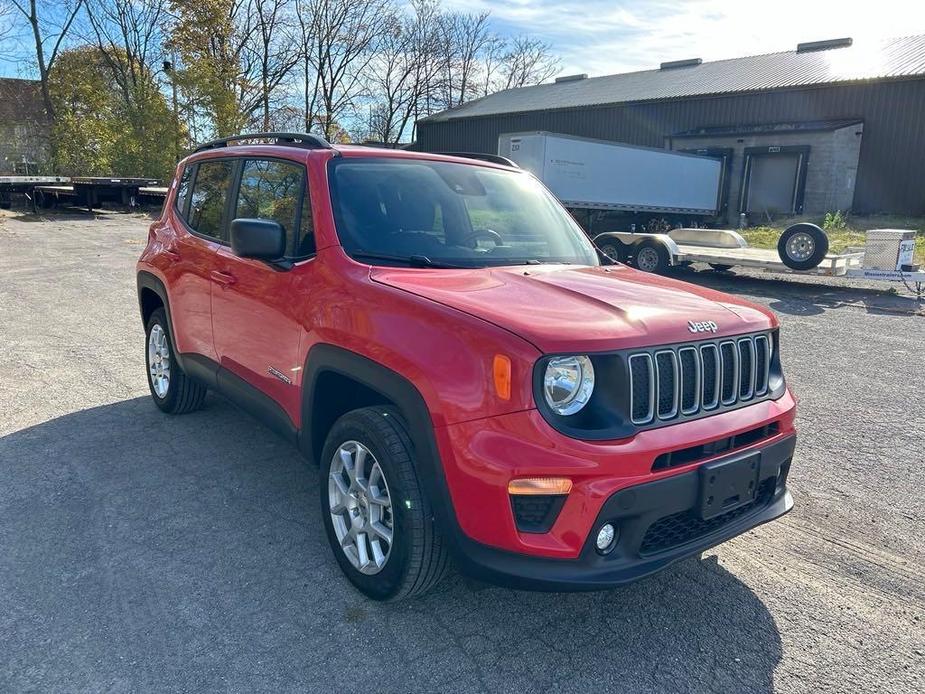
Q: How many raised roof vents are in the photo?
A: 3